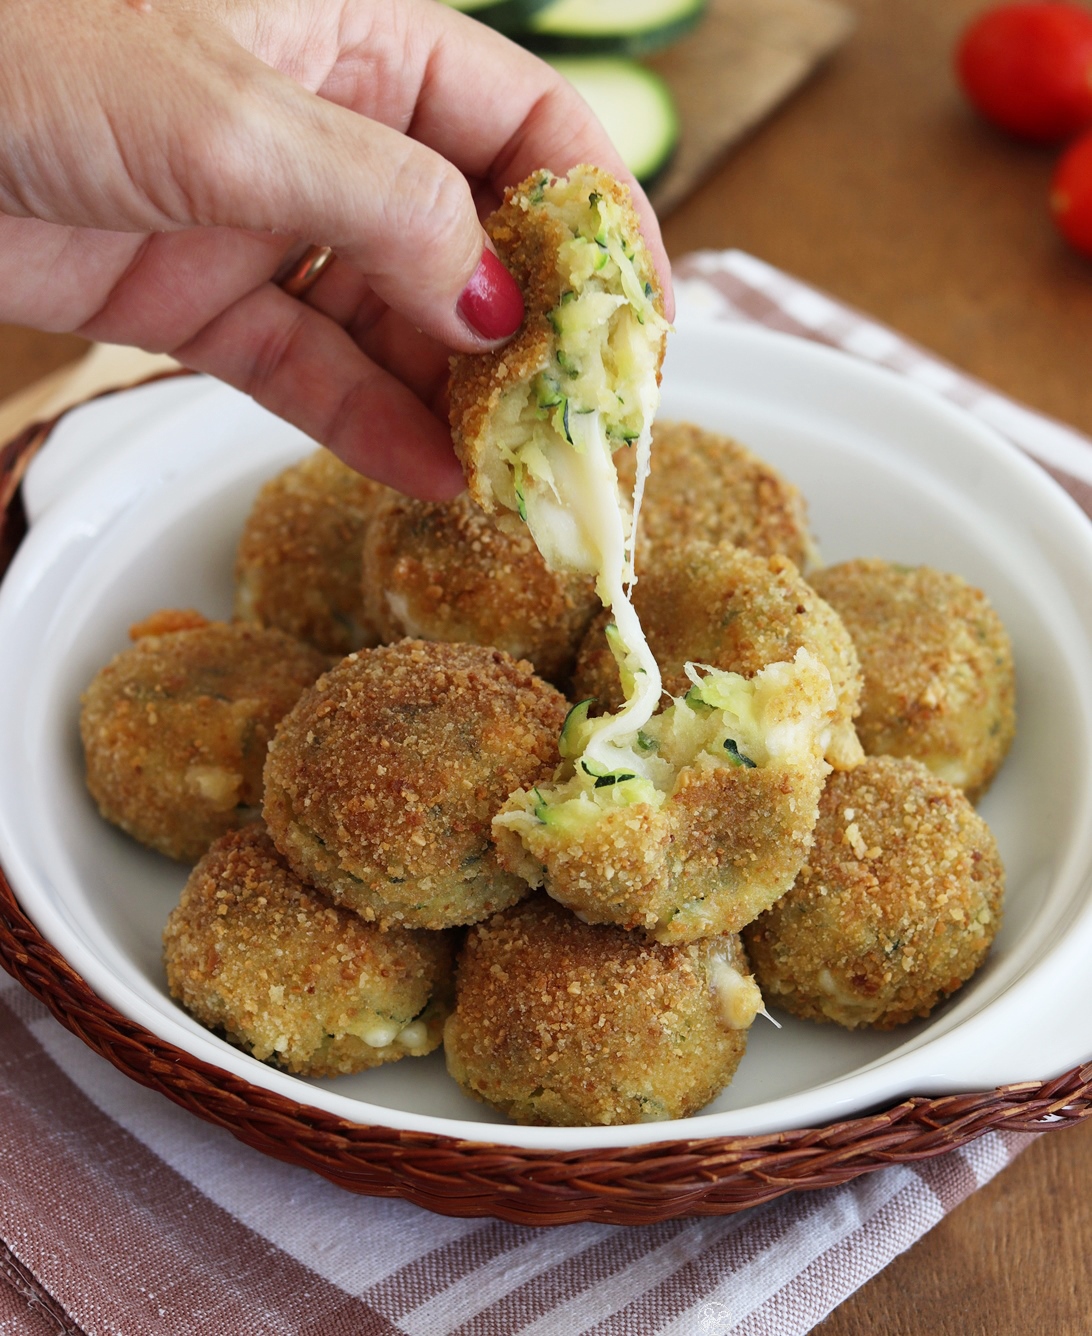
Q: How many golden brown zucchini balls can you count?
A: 11